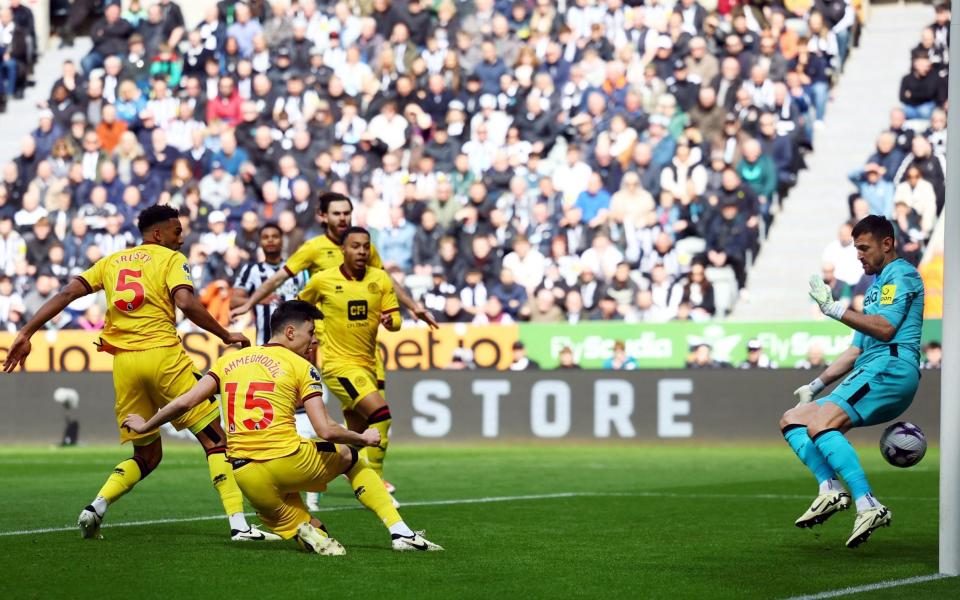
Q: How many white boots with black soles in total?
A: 2